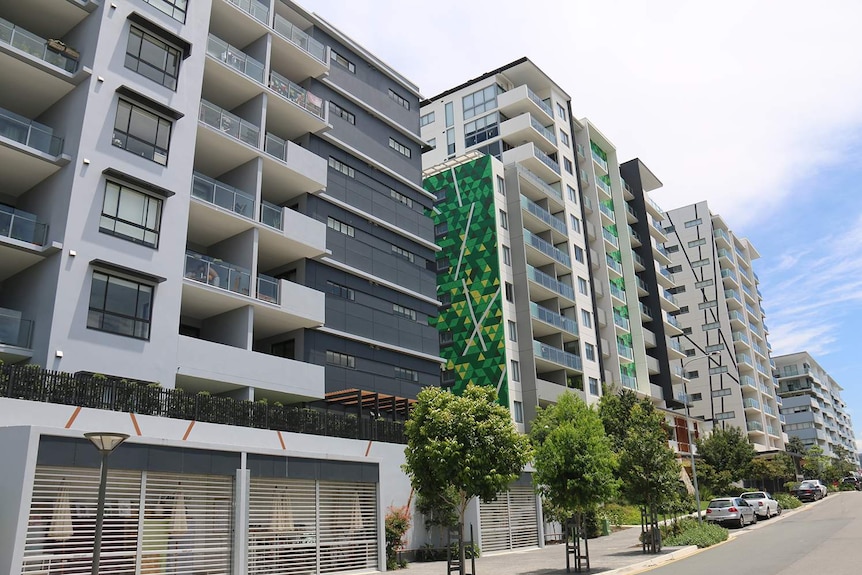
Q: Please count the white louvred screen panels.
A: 6